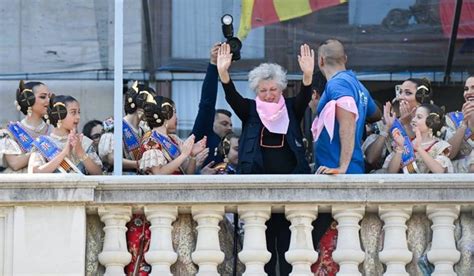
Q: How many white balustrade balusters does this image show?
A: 8